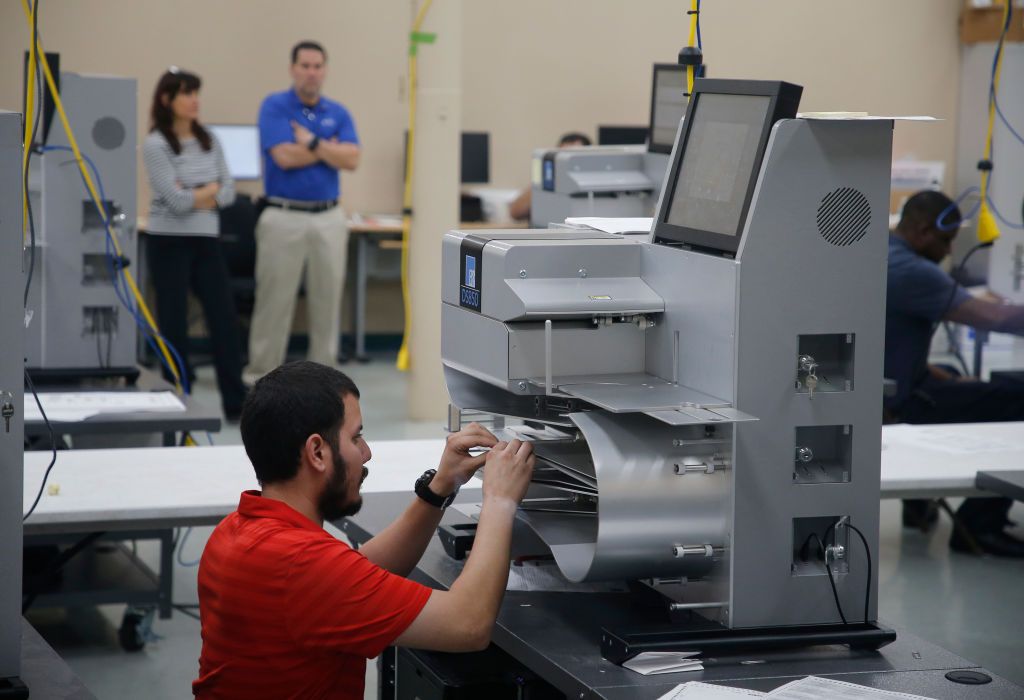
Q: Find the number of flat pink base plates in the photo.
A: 0